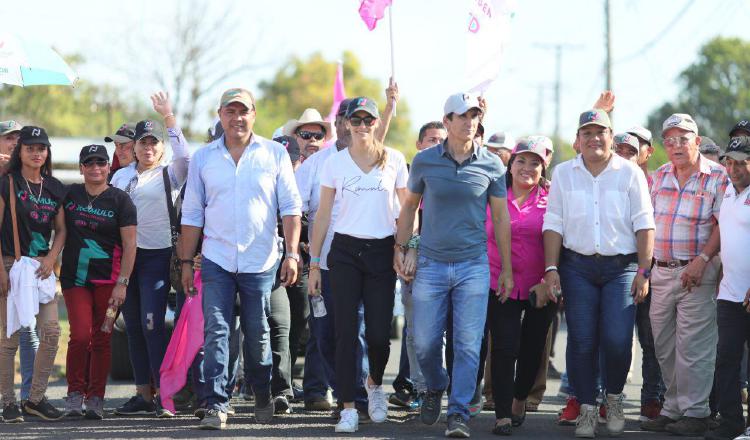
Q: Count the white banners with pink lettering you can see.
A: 1